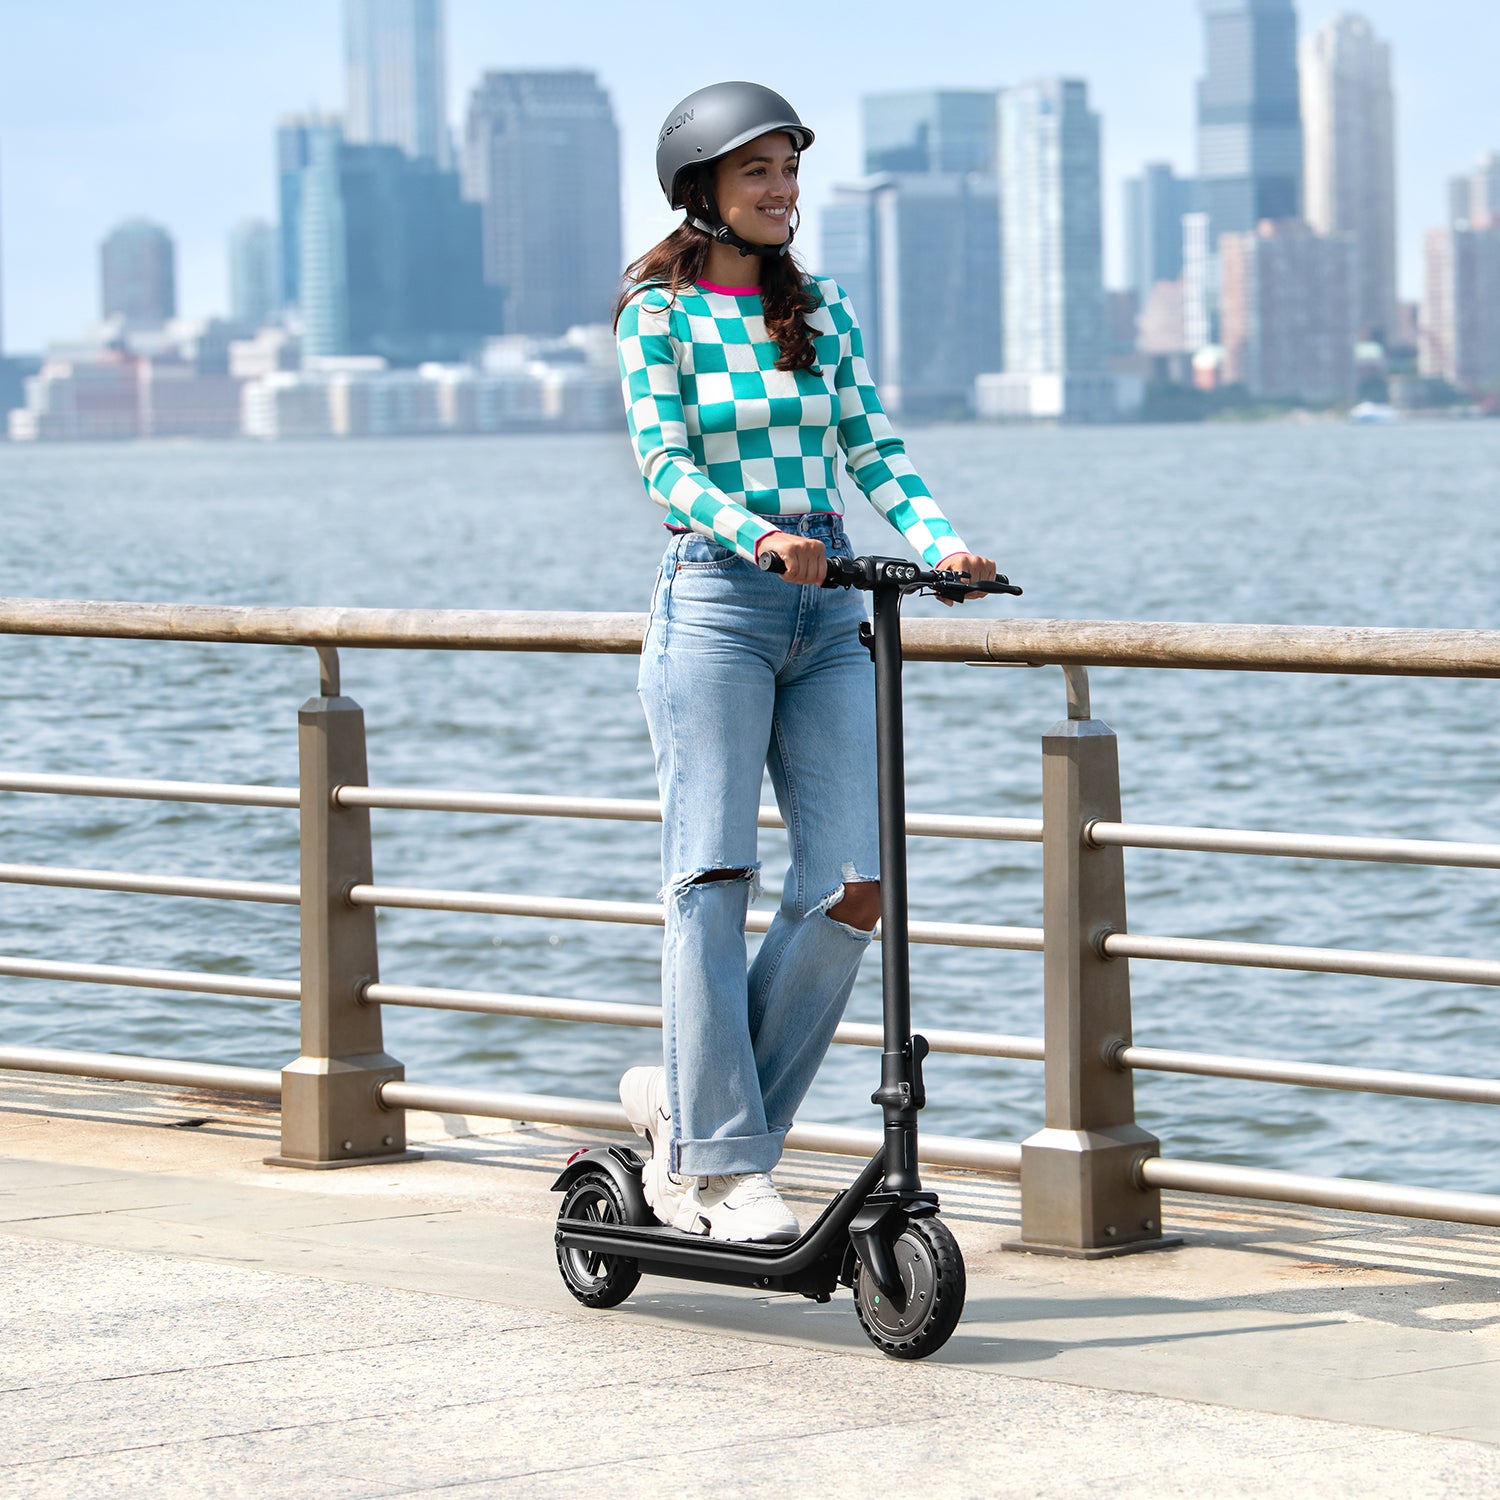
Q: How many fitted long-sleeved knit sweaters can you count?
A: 1